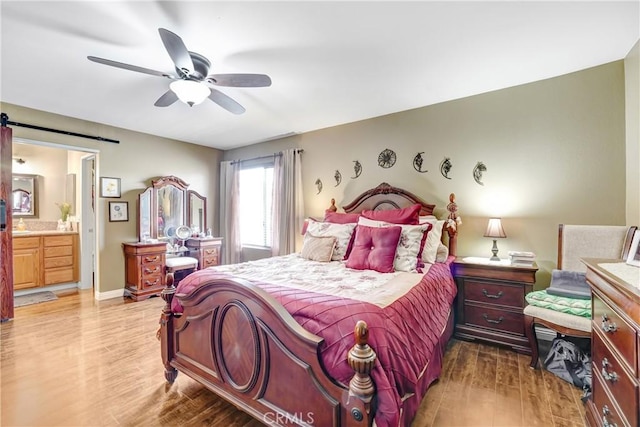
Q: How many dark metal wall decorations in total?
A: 7